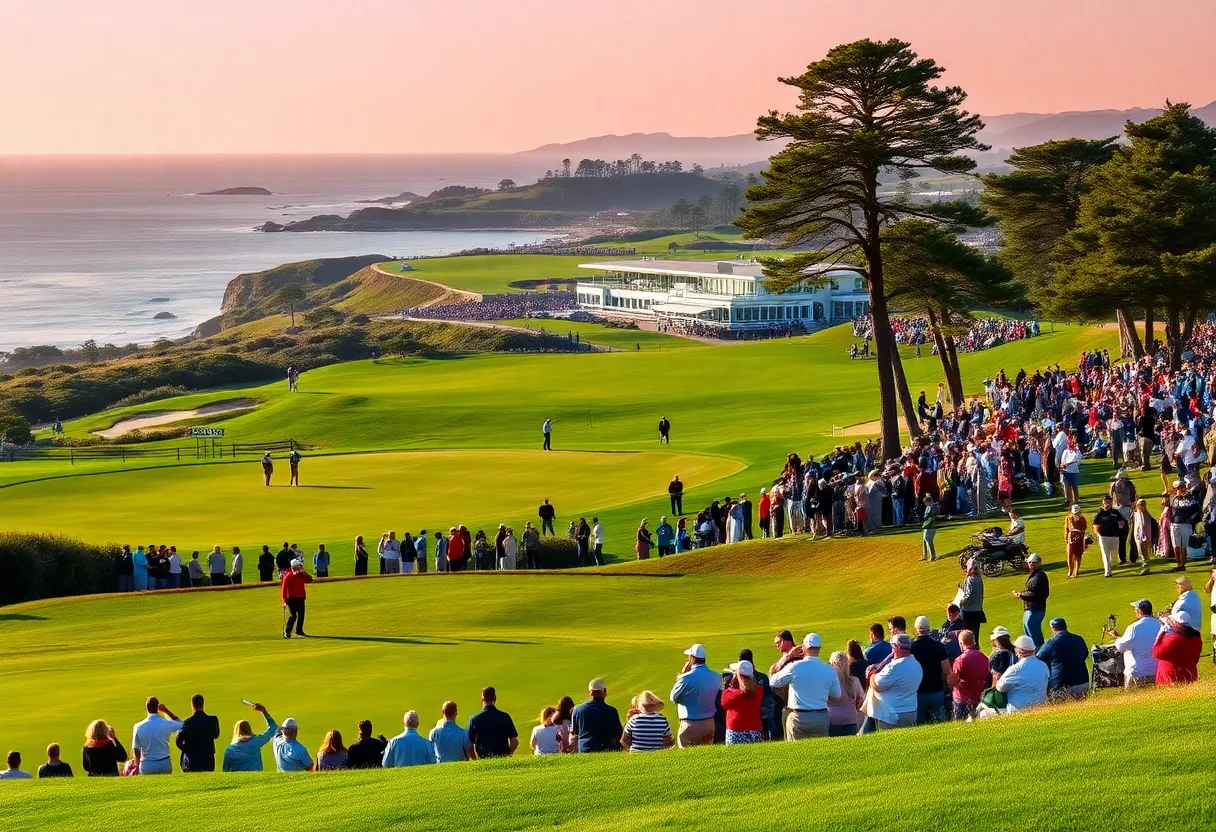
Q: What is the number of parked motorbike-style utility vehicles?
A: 1